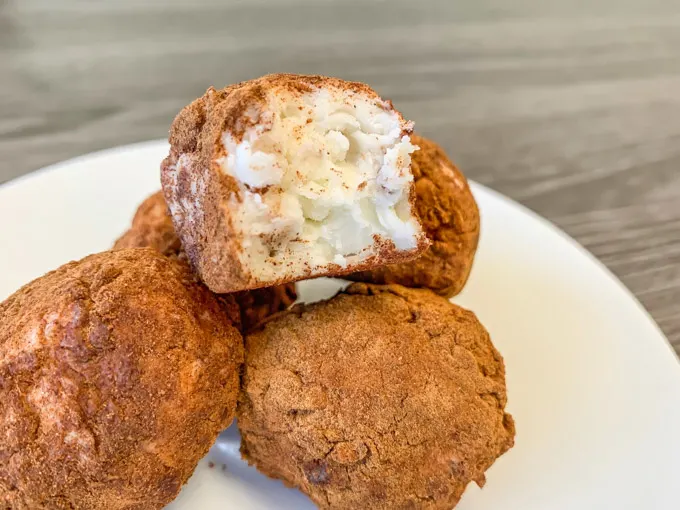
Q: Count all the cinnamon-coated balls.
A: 5